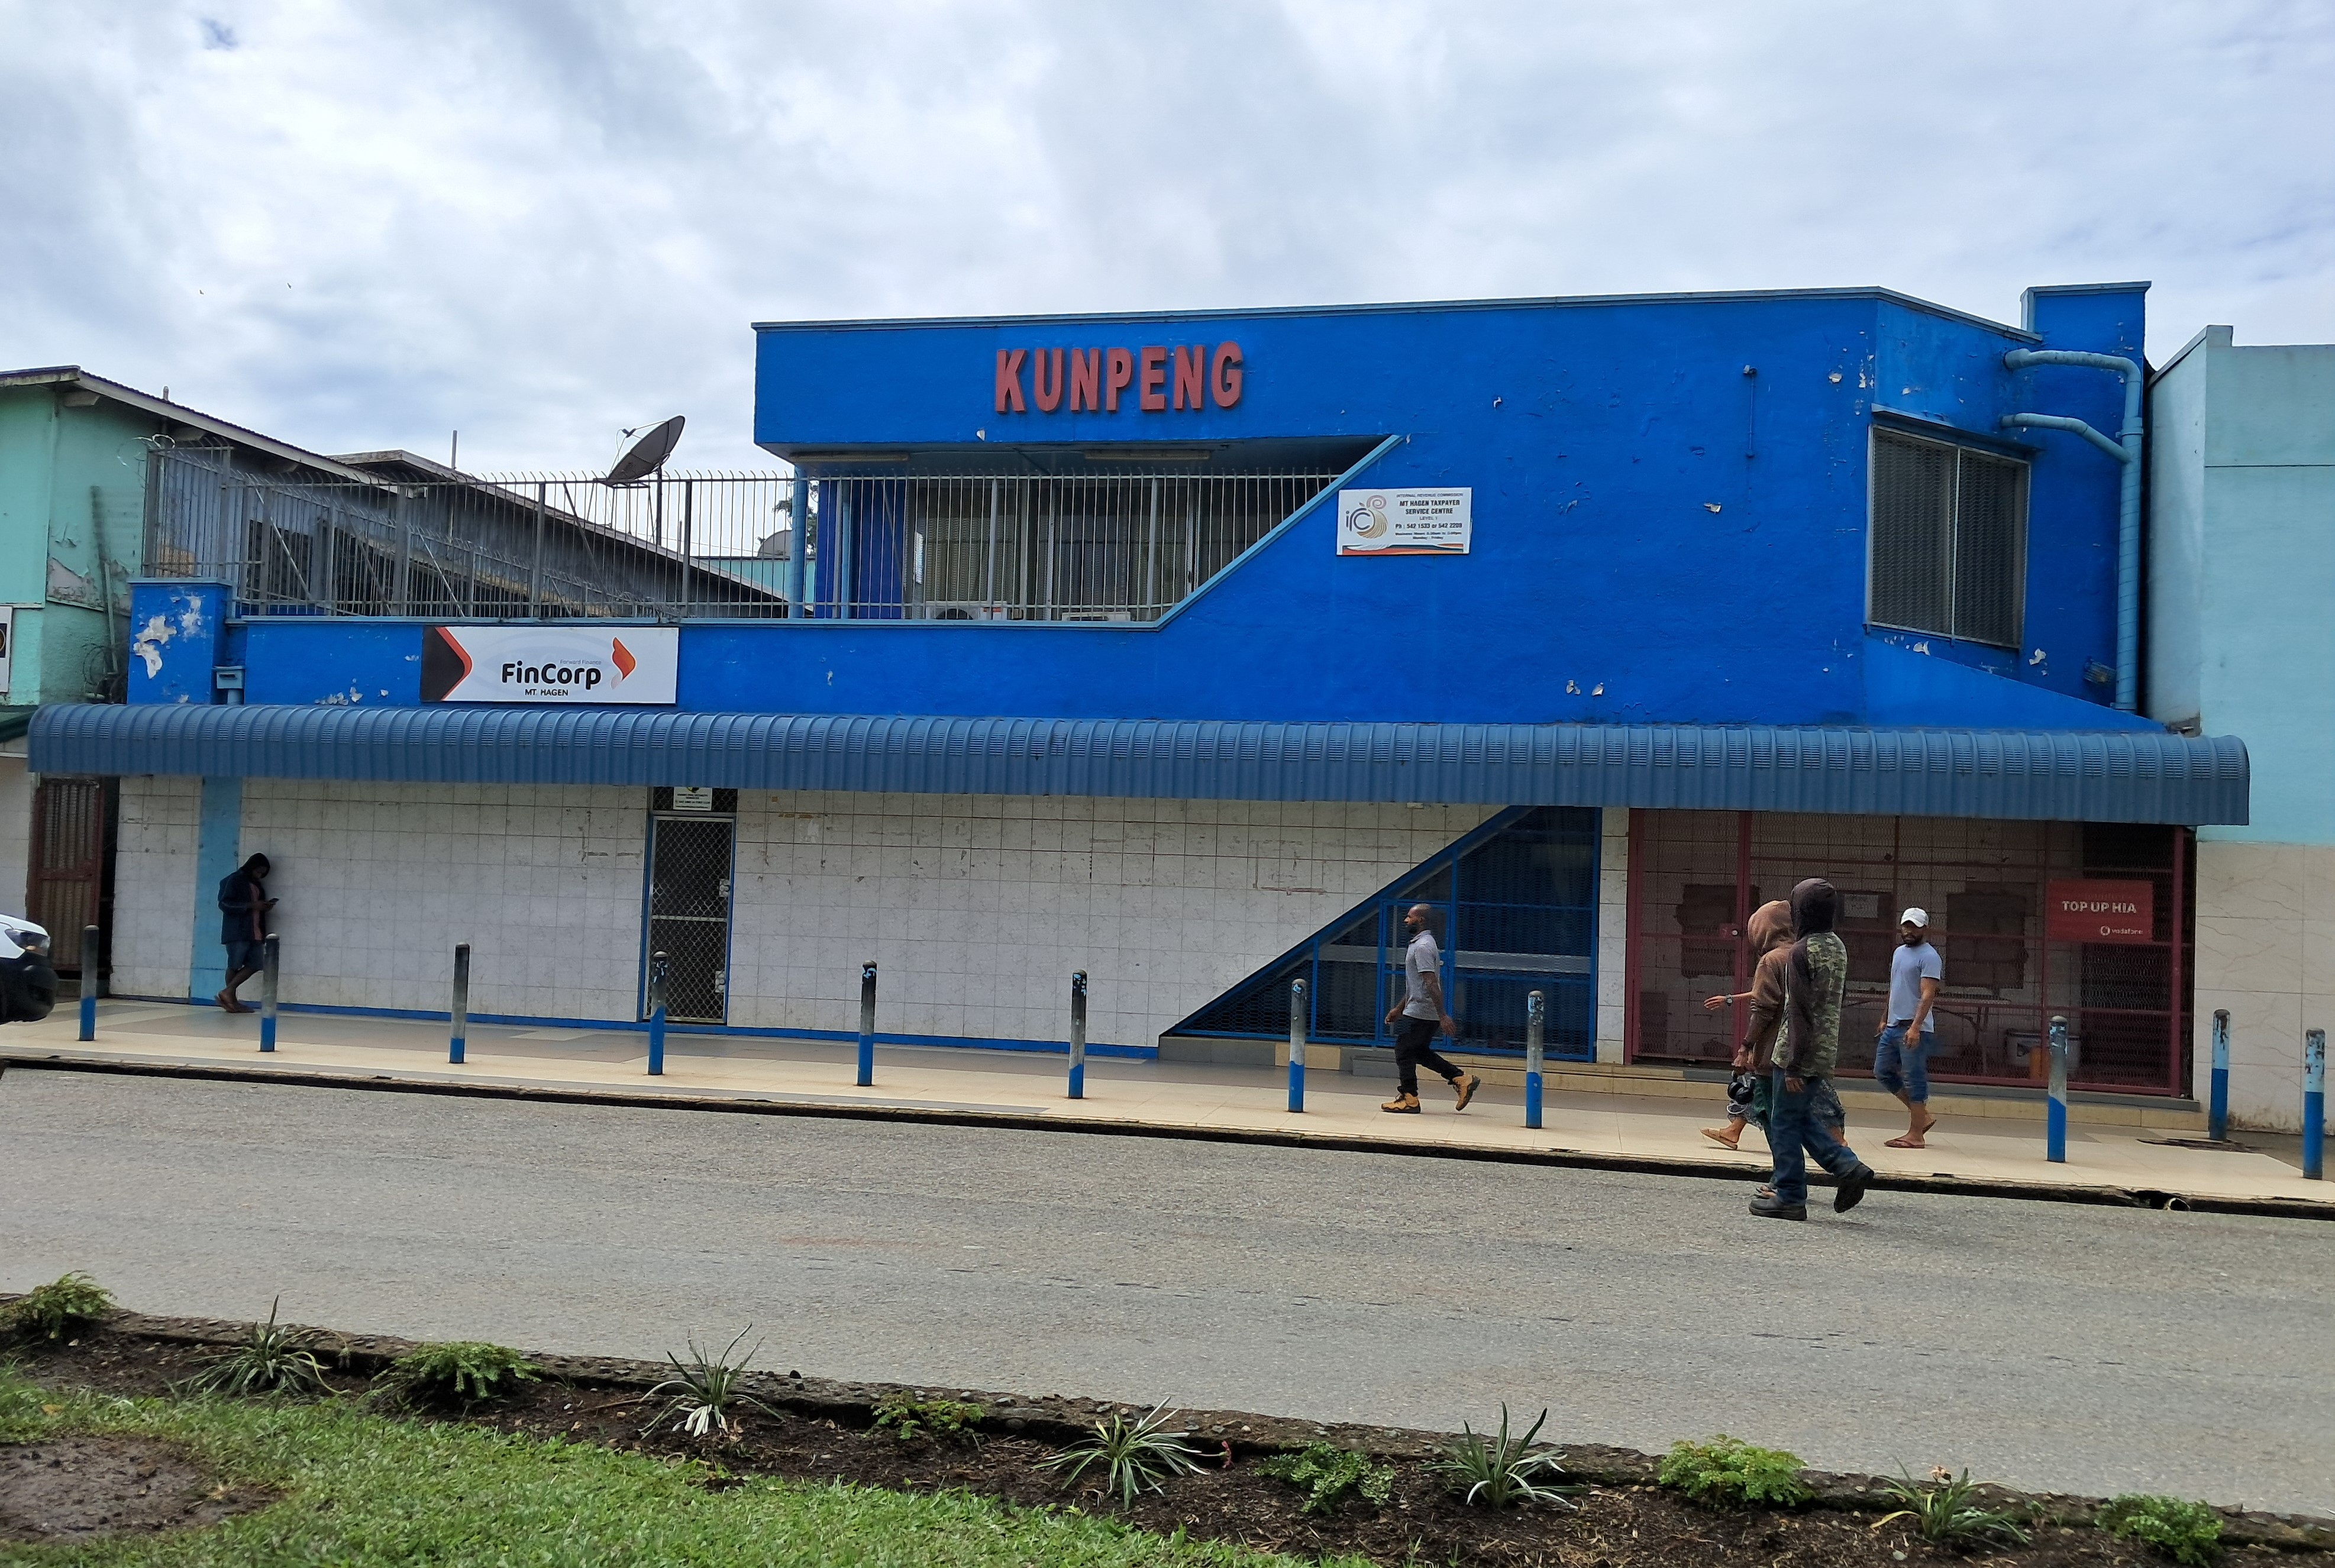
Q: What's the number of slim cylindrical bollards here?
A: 11